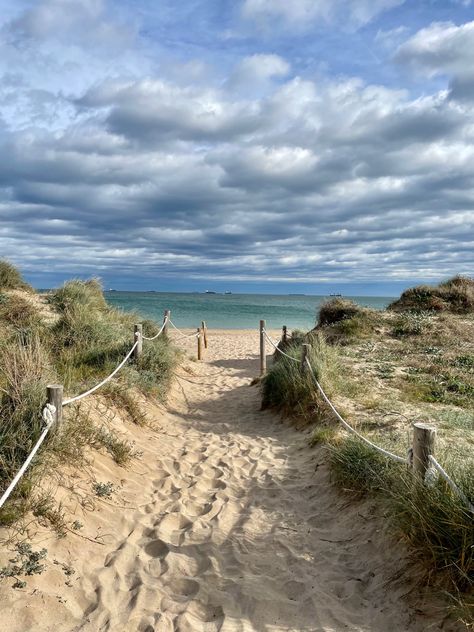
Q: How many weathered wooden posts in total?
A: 9